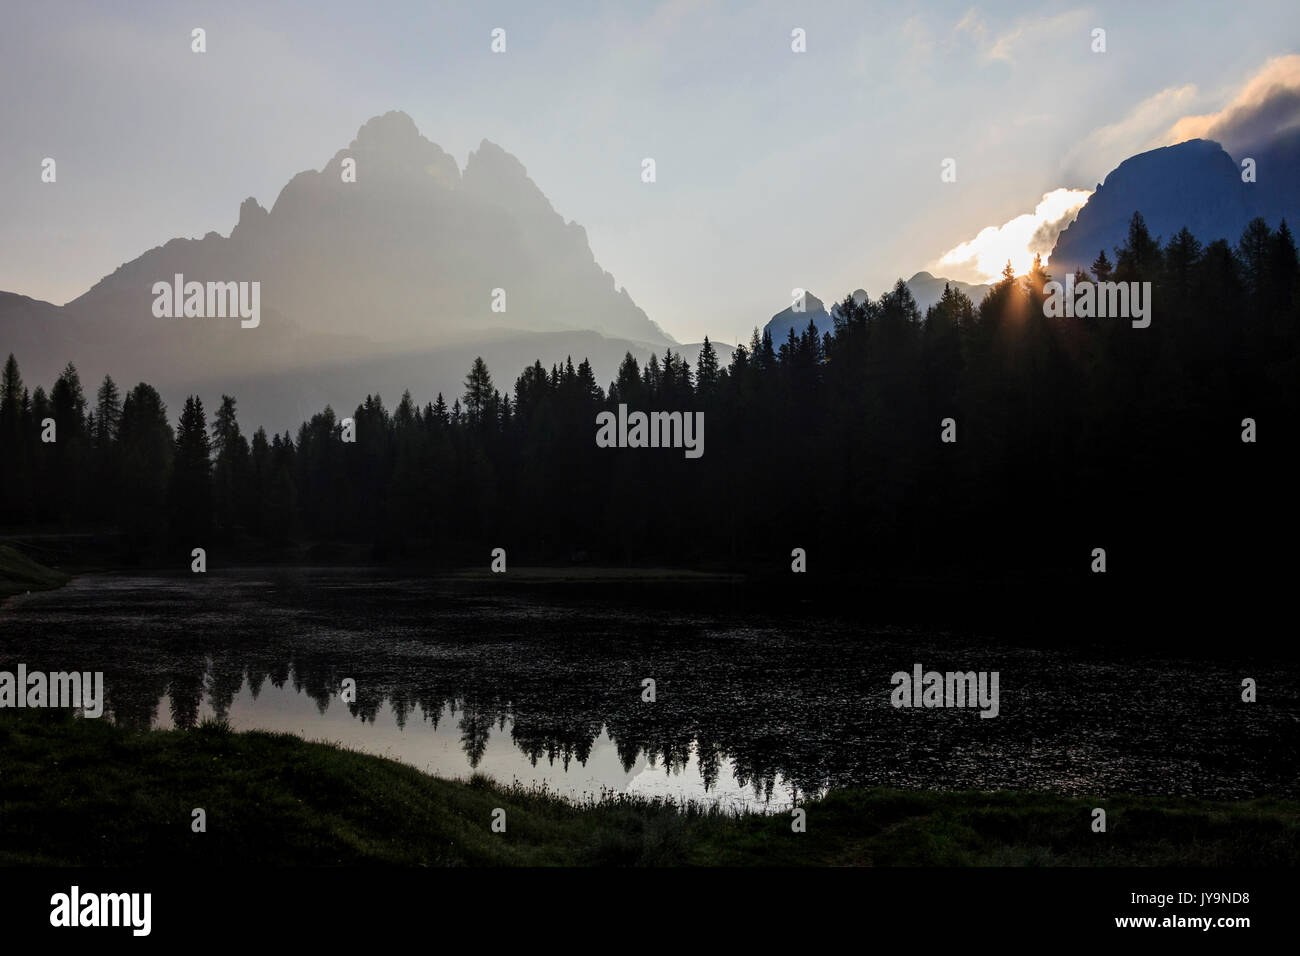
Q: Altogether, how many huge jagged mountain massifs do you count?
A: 2